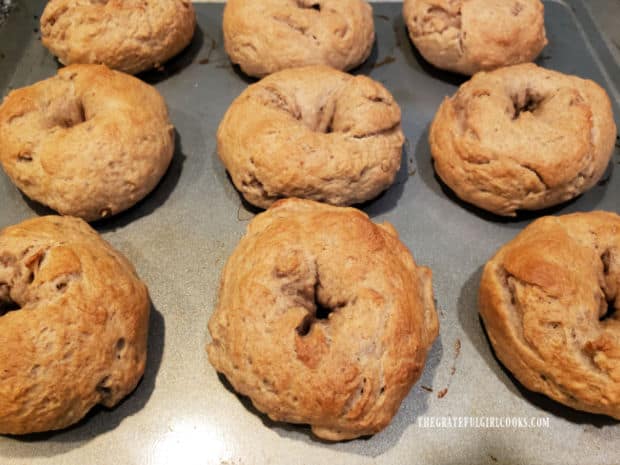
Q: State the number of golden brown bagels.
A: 9